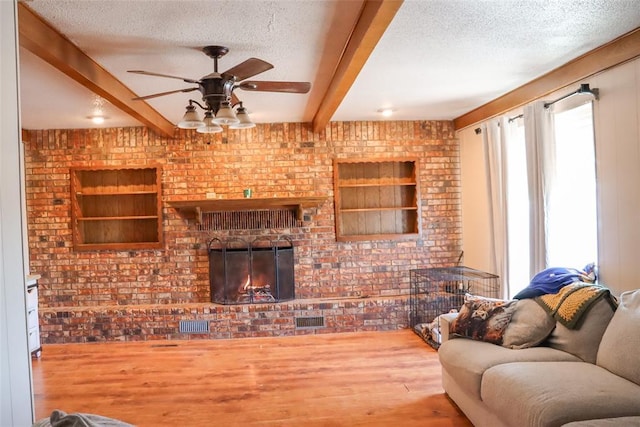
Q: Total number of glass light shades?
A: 4